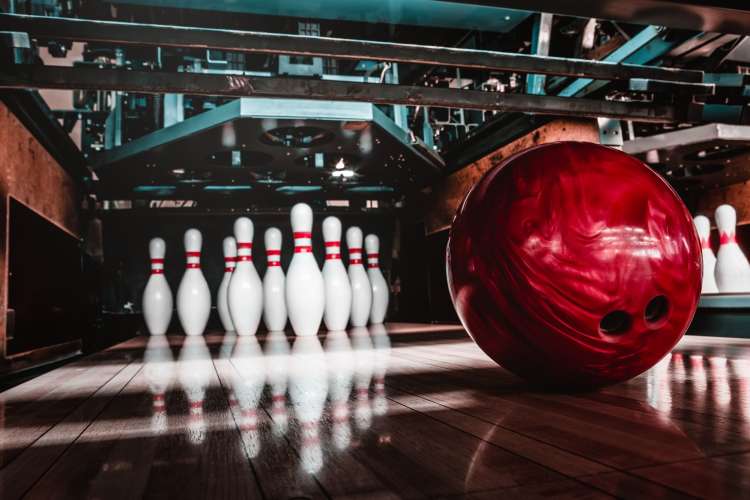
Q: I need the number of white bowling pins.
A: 11